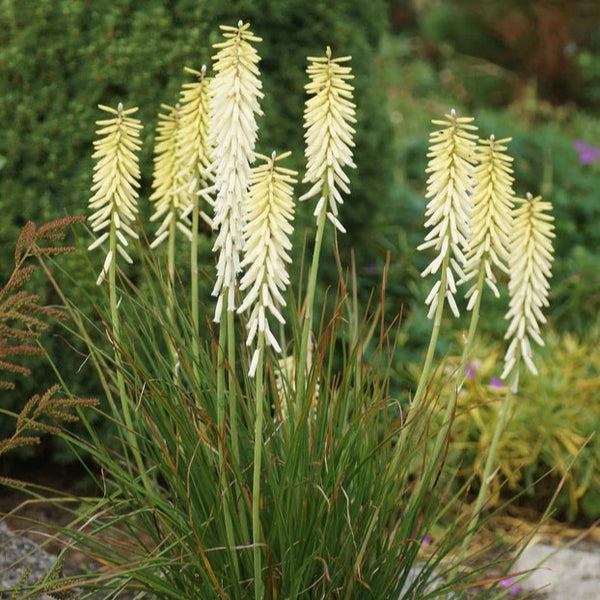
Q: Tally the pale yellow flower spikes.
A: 9